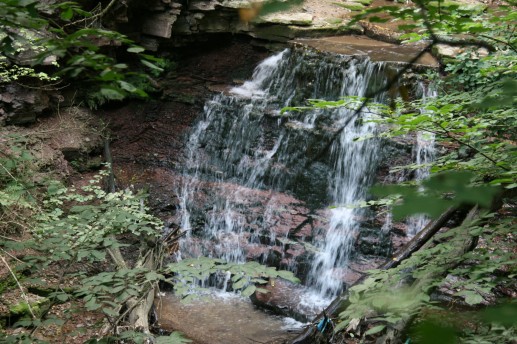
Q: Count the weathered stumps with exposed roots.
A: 1